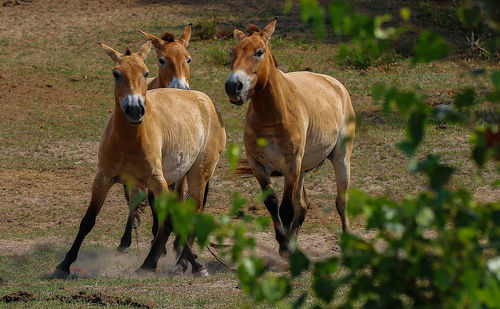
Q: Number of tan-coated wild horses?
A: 3